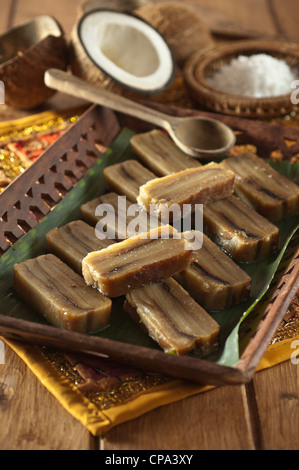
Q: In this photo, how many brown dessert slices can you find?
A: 11